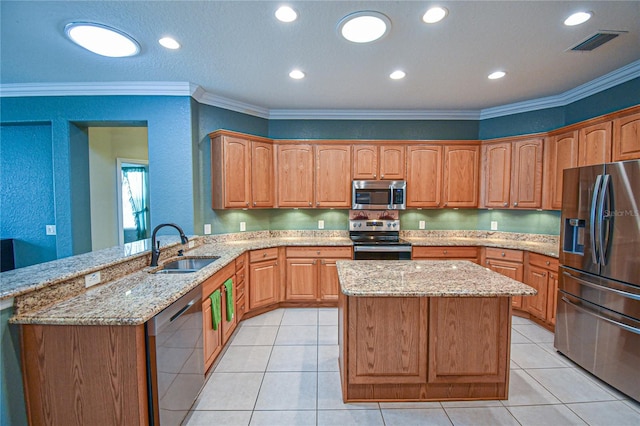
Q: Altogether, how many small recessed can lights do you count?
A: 7